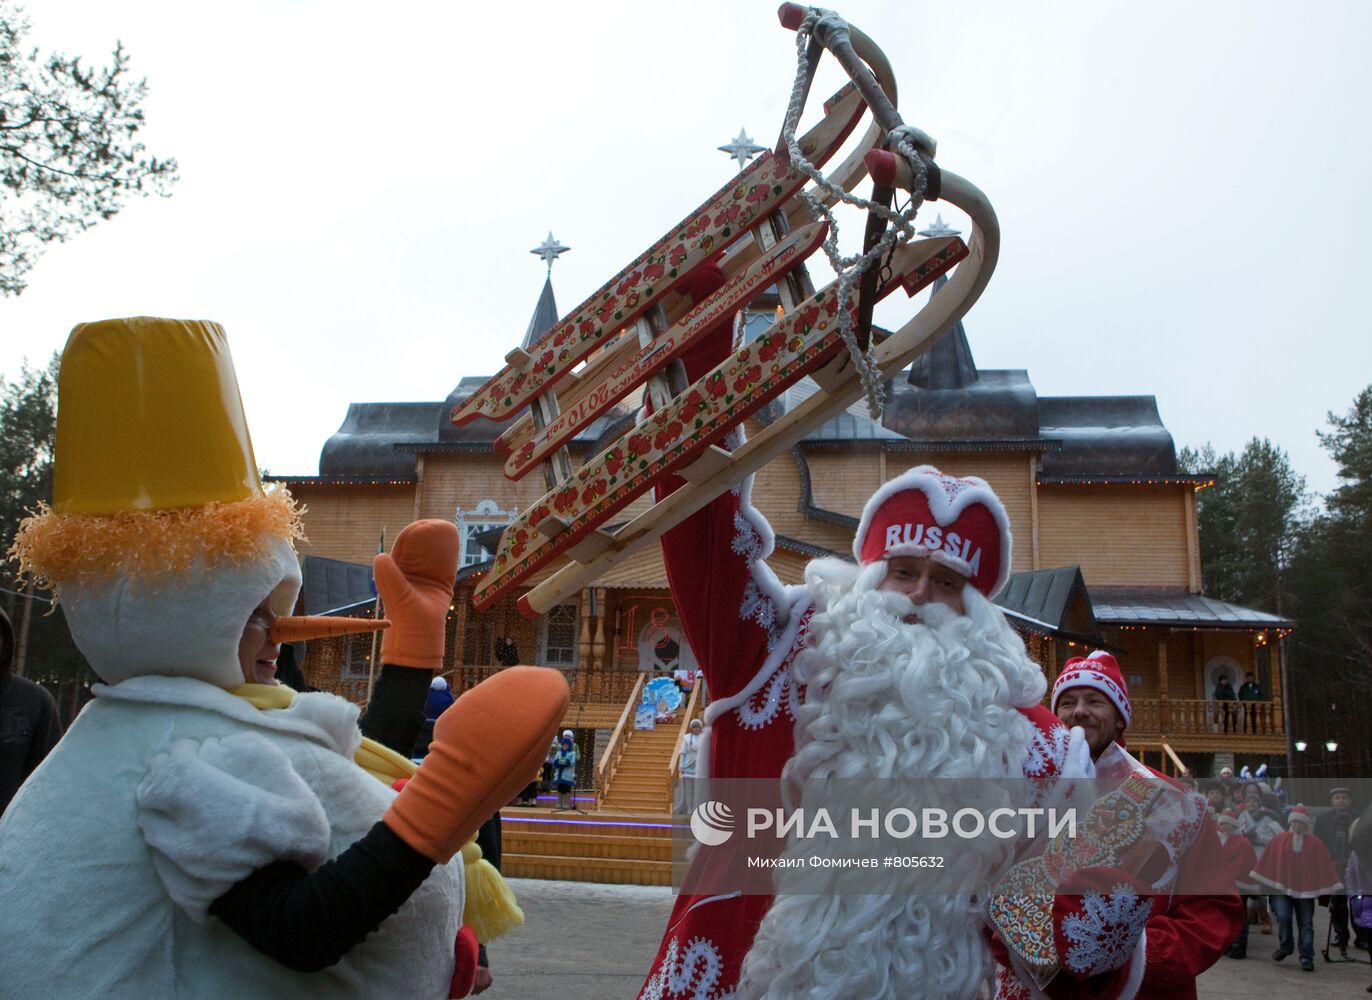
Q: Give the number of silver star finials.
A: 3